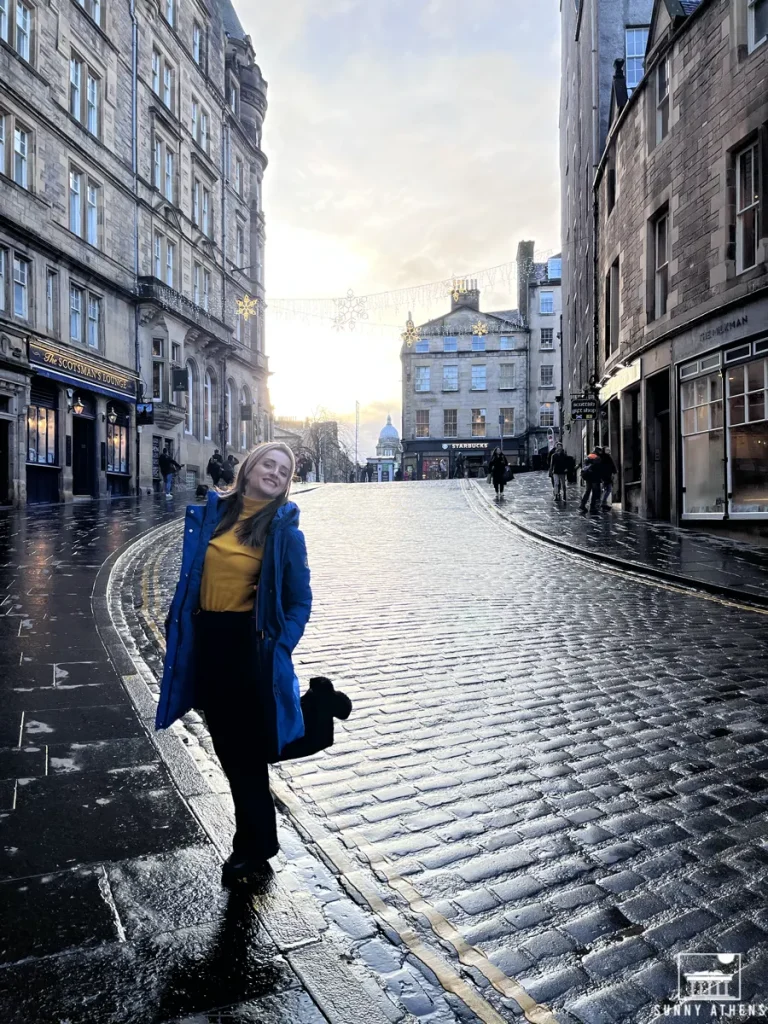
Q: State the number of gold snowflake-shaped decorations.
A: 4